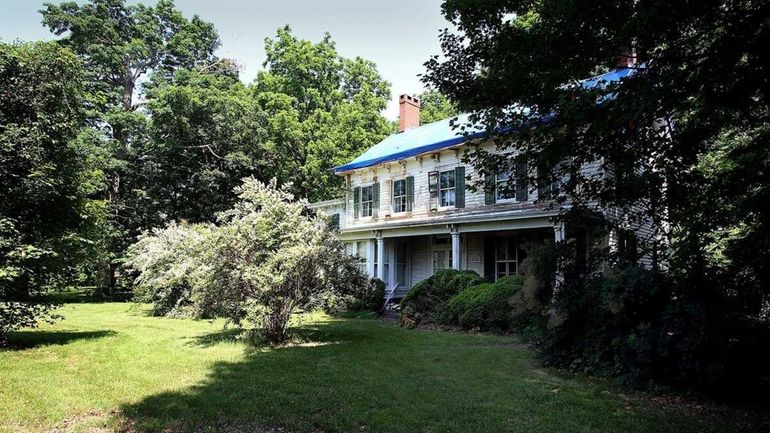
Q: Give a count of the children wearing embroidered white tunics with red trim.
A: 0